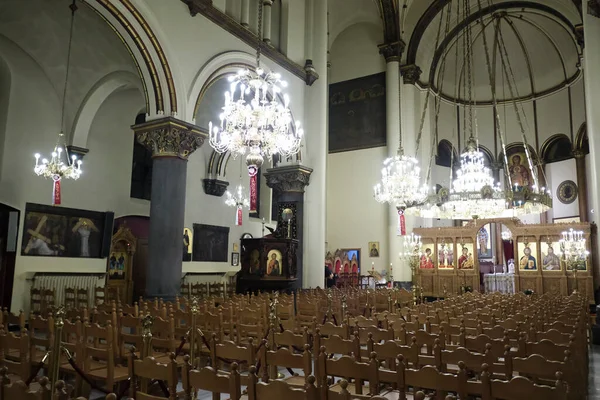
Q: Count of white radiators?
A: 2